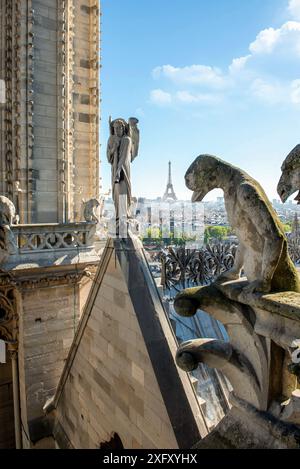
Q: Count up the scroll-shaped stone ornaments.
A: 2